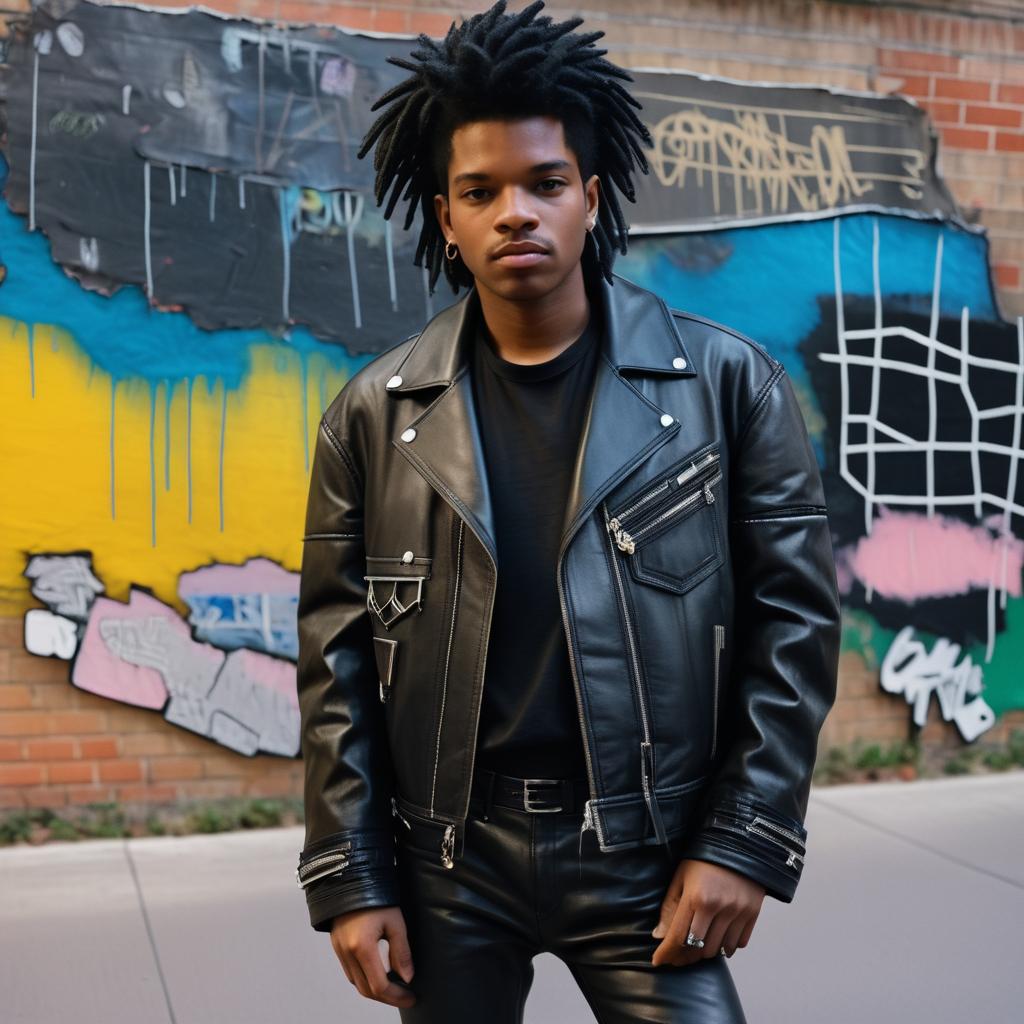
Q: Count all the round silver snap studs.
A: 5